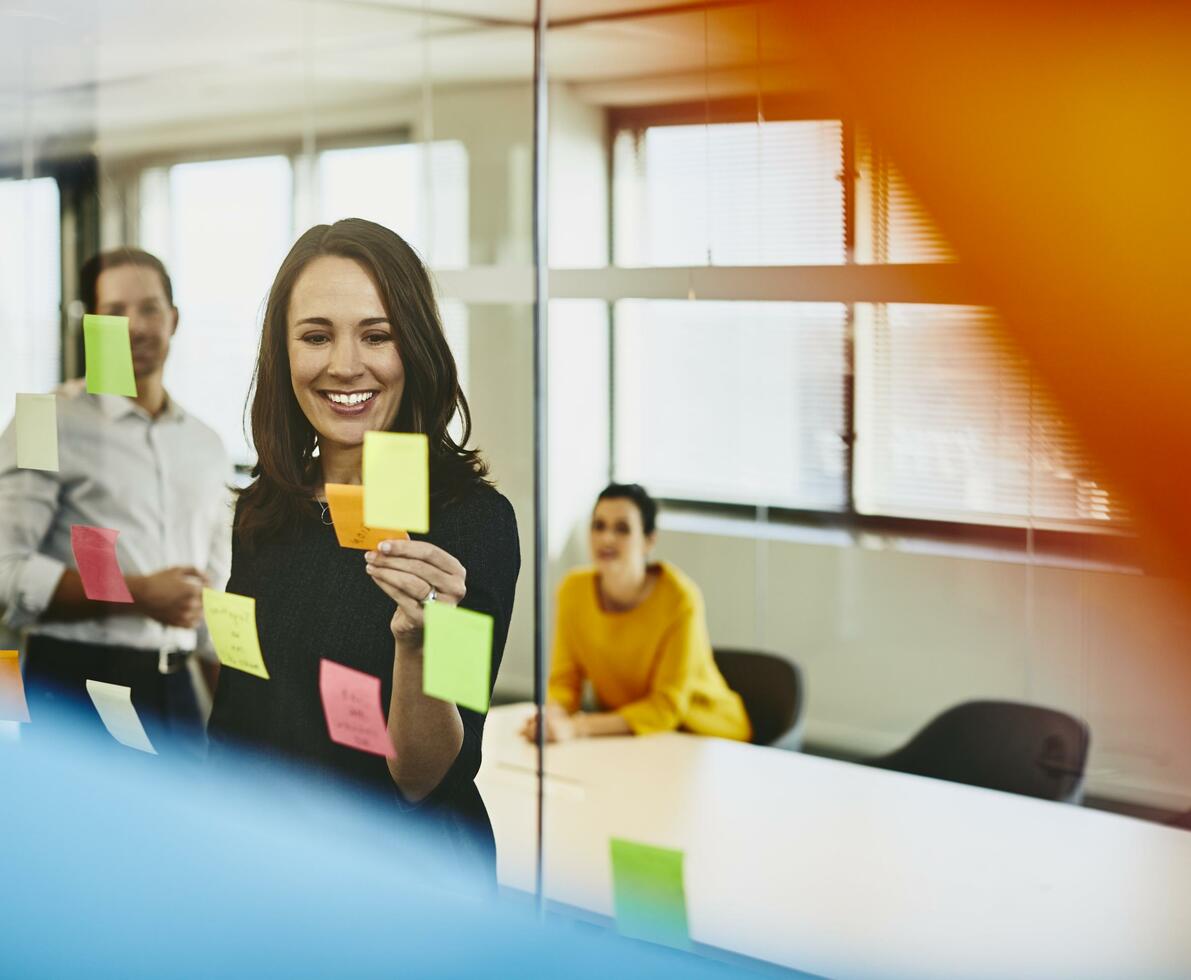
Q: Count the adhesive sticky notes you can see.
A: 11